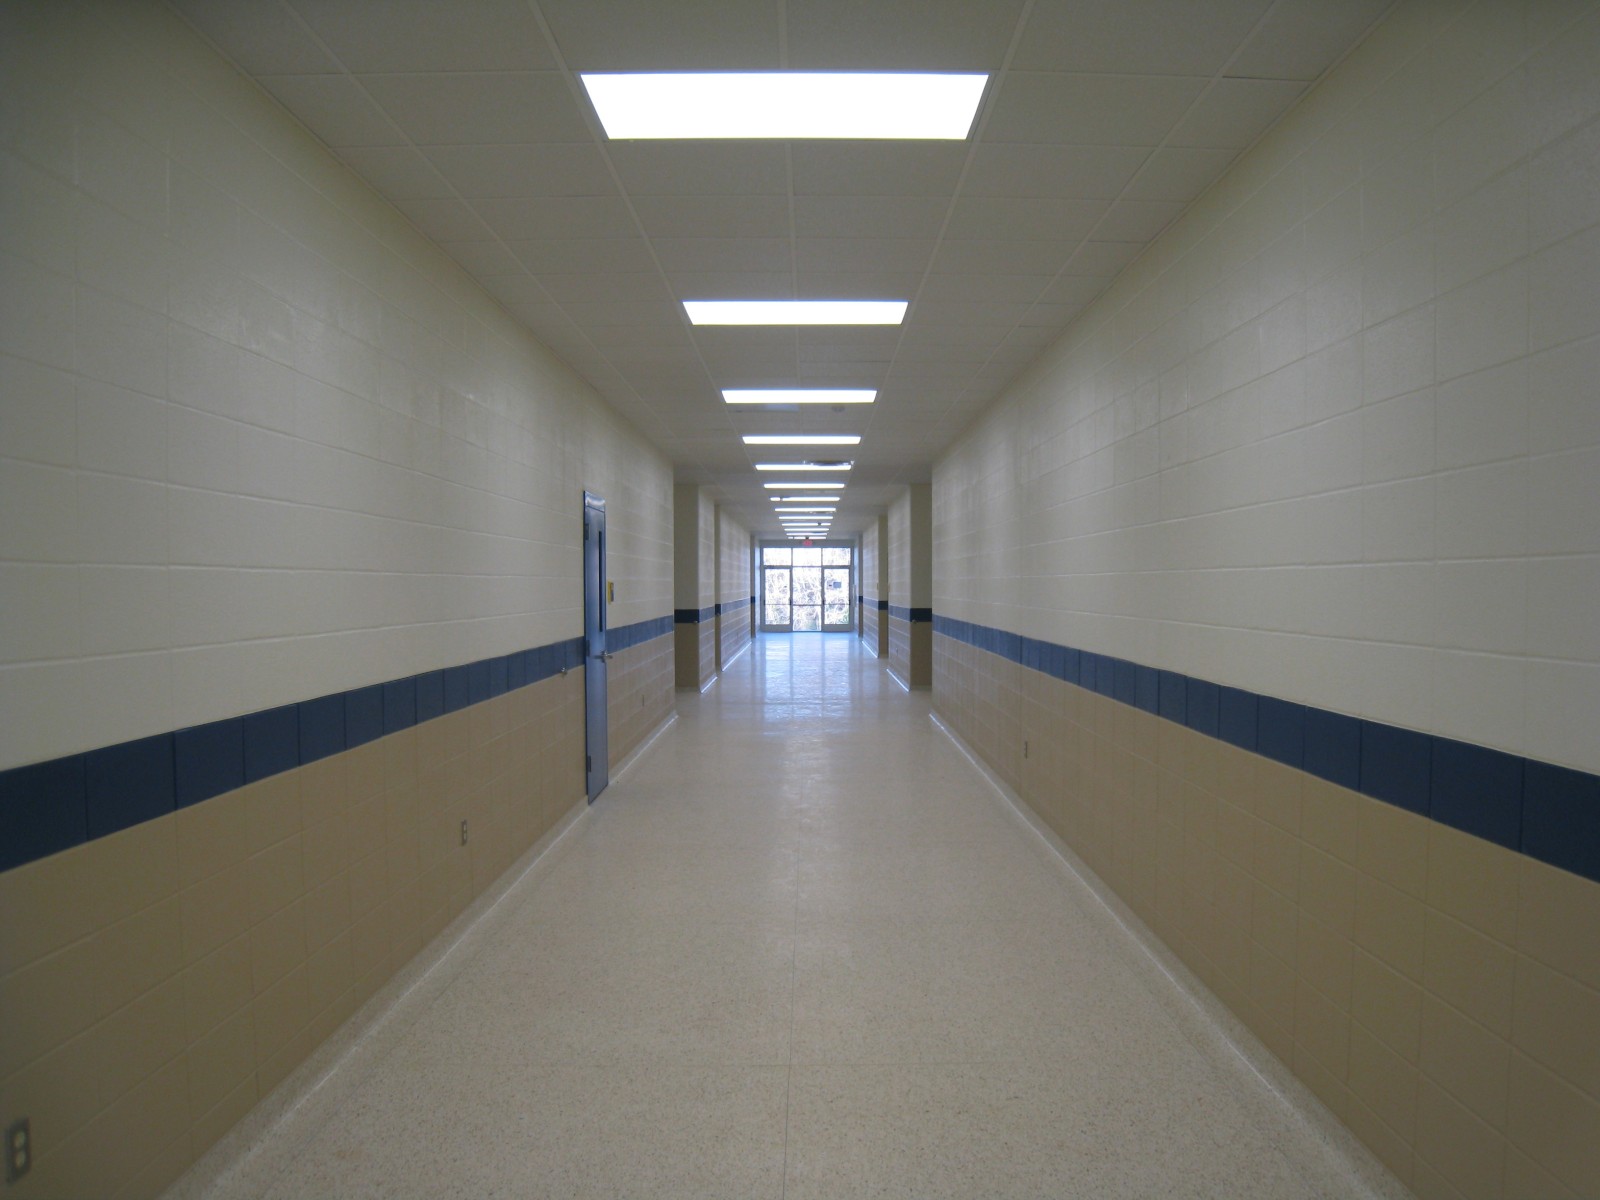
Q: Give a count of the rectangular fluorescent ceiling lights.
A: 13